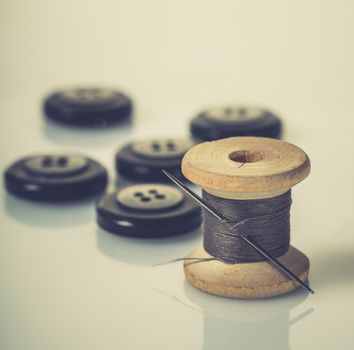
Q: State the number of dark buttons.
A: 5